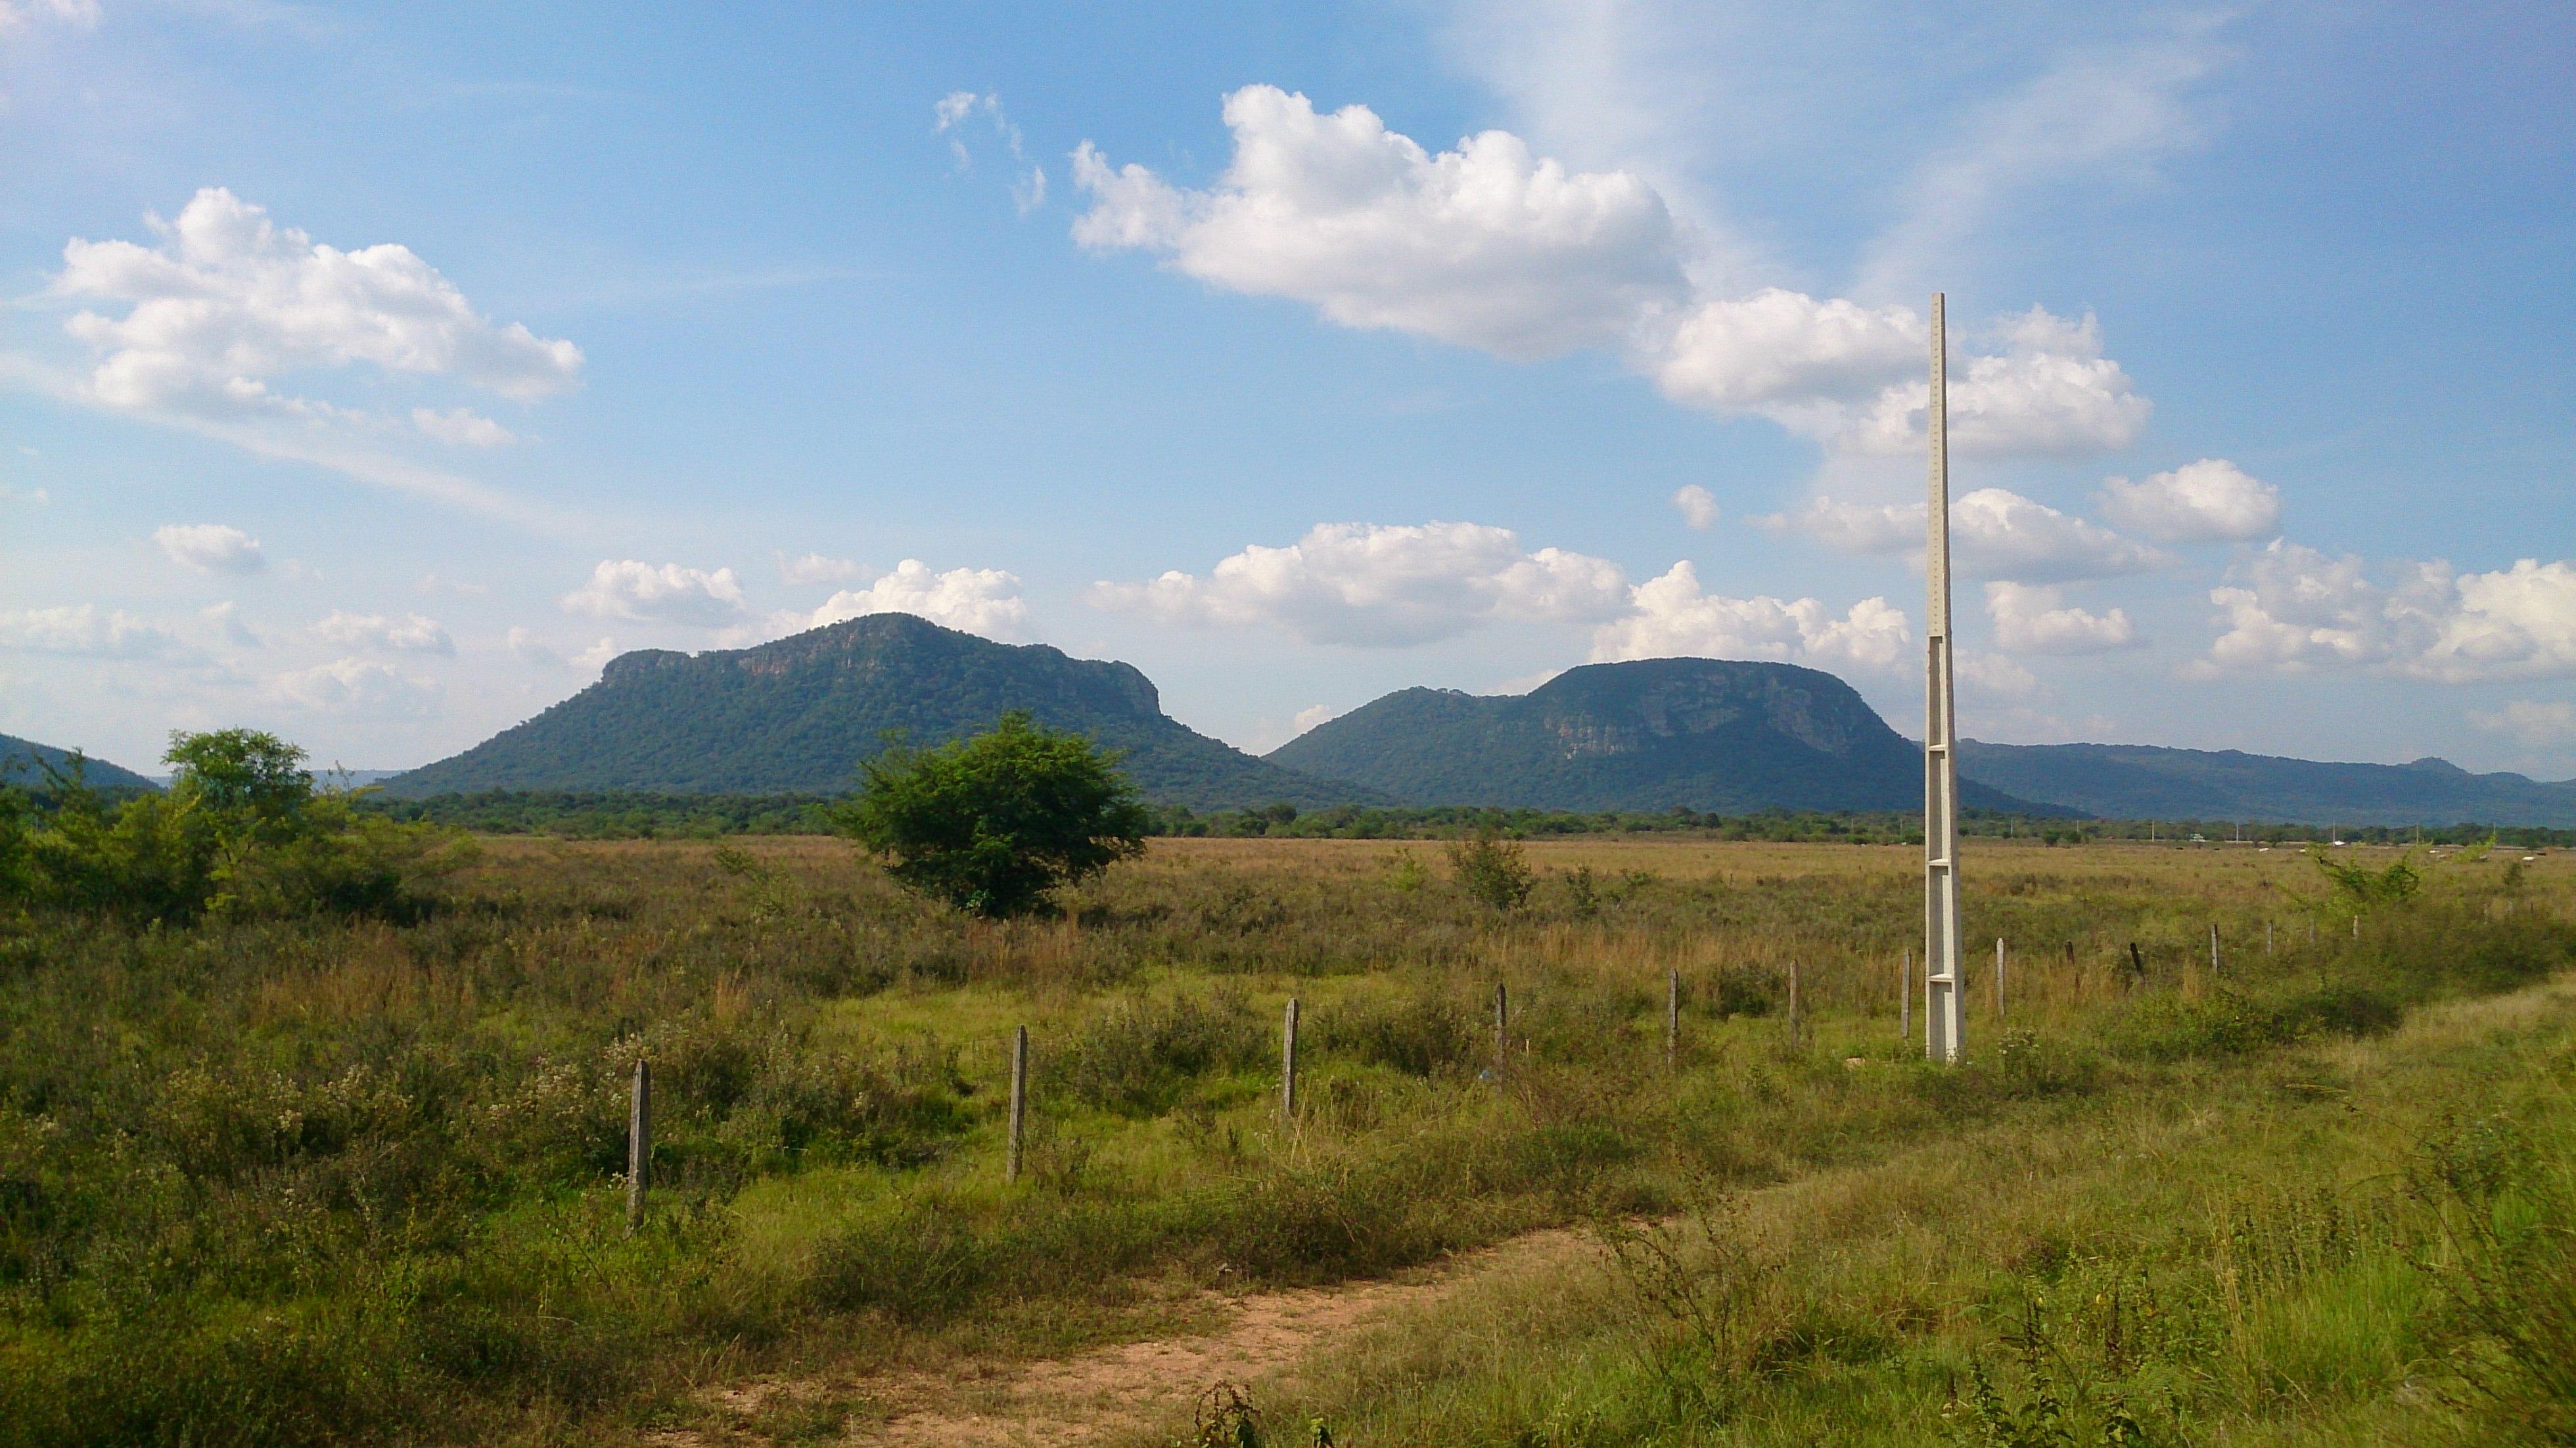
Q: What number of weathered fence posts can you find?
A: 14